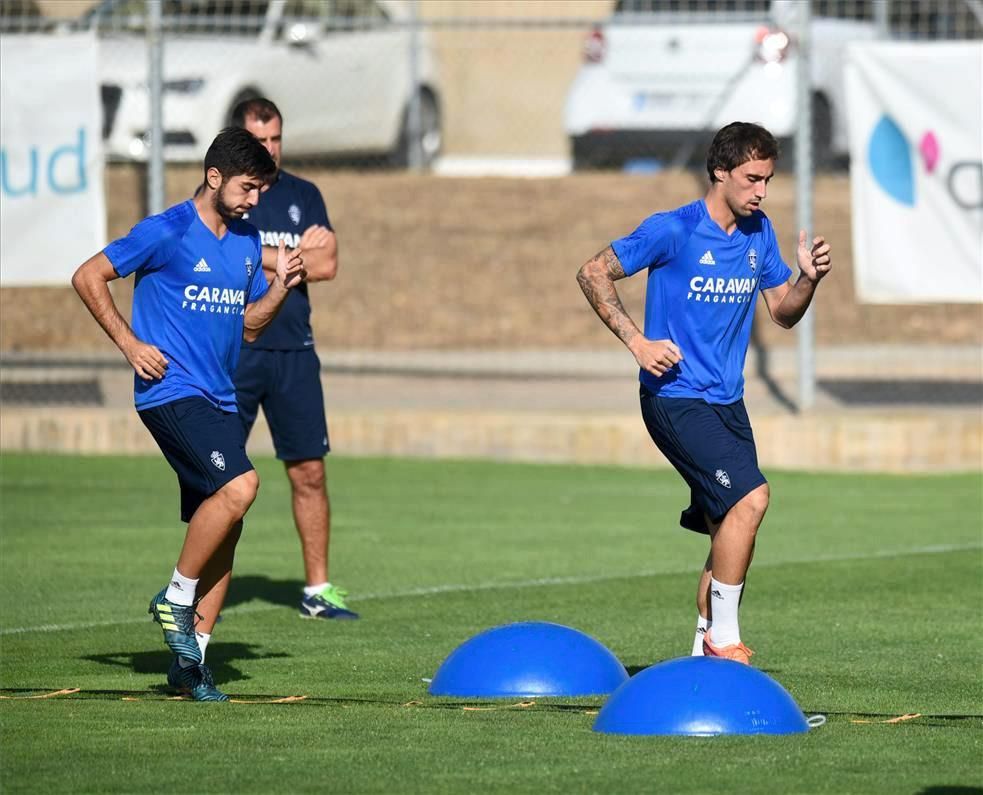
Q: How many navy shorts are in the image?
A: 3